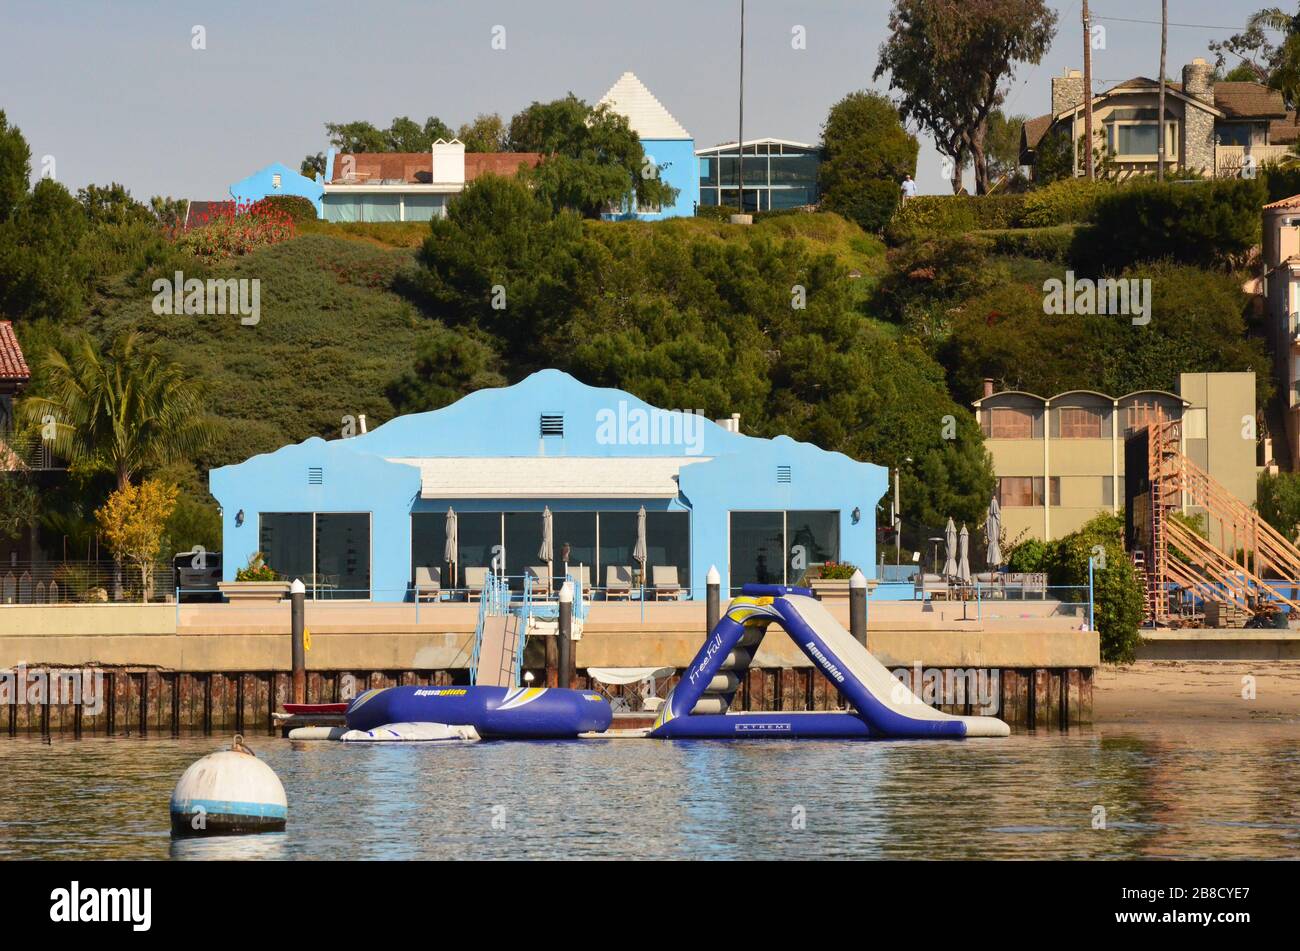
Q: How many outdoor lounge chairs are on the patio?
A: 6